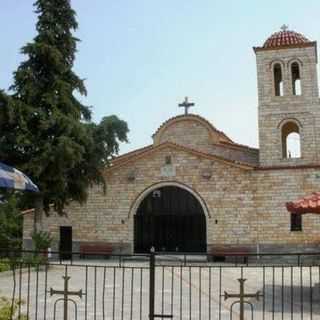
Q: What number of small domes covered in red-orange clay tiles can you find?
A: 1